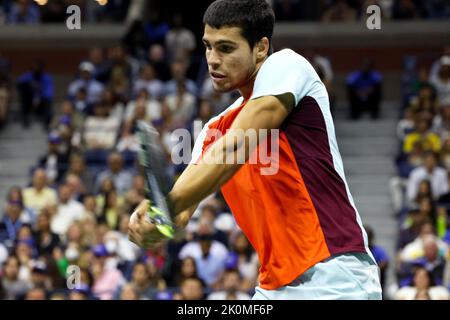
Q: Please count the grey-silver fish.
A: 0